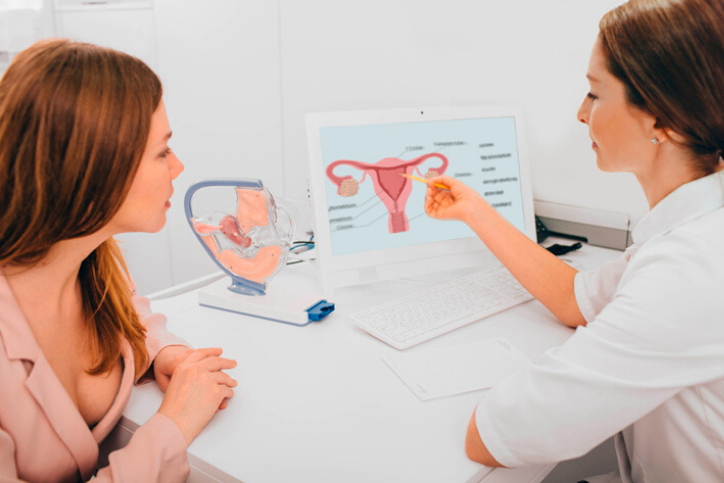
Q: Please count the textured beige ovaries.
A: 2